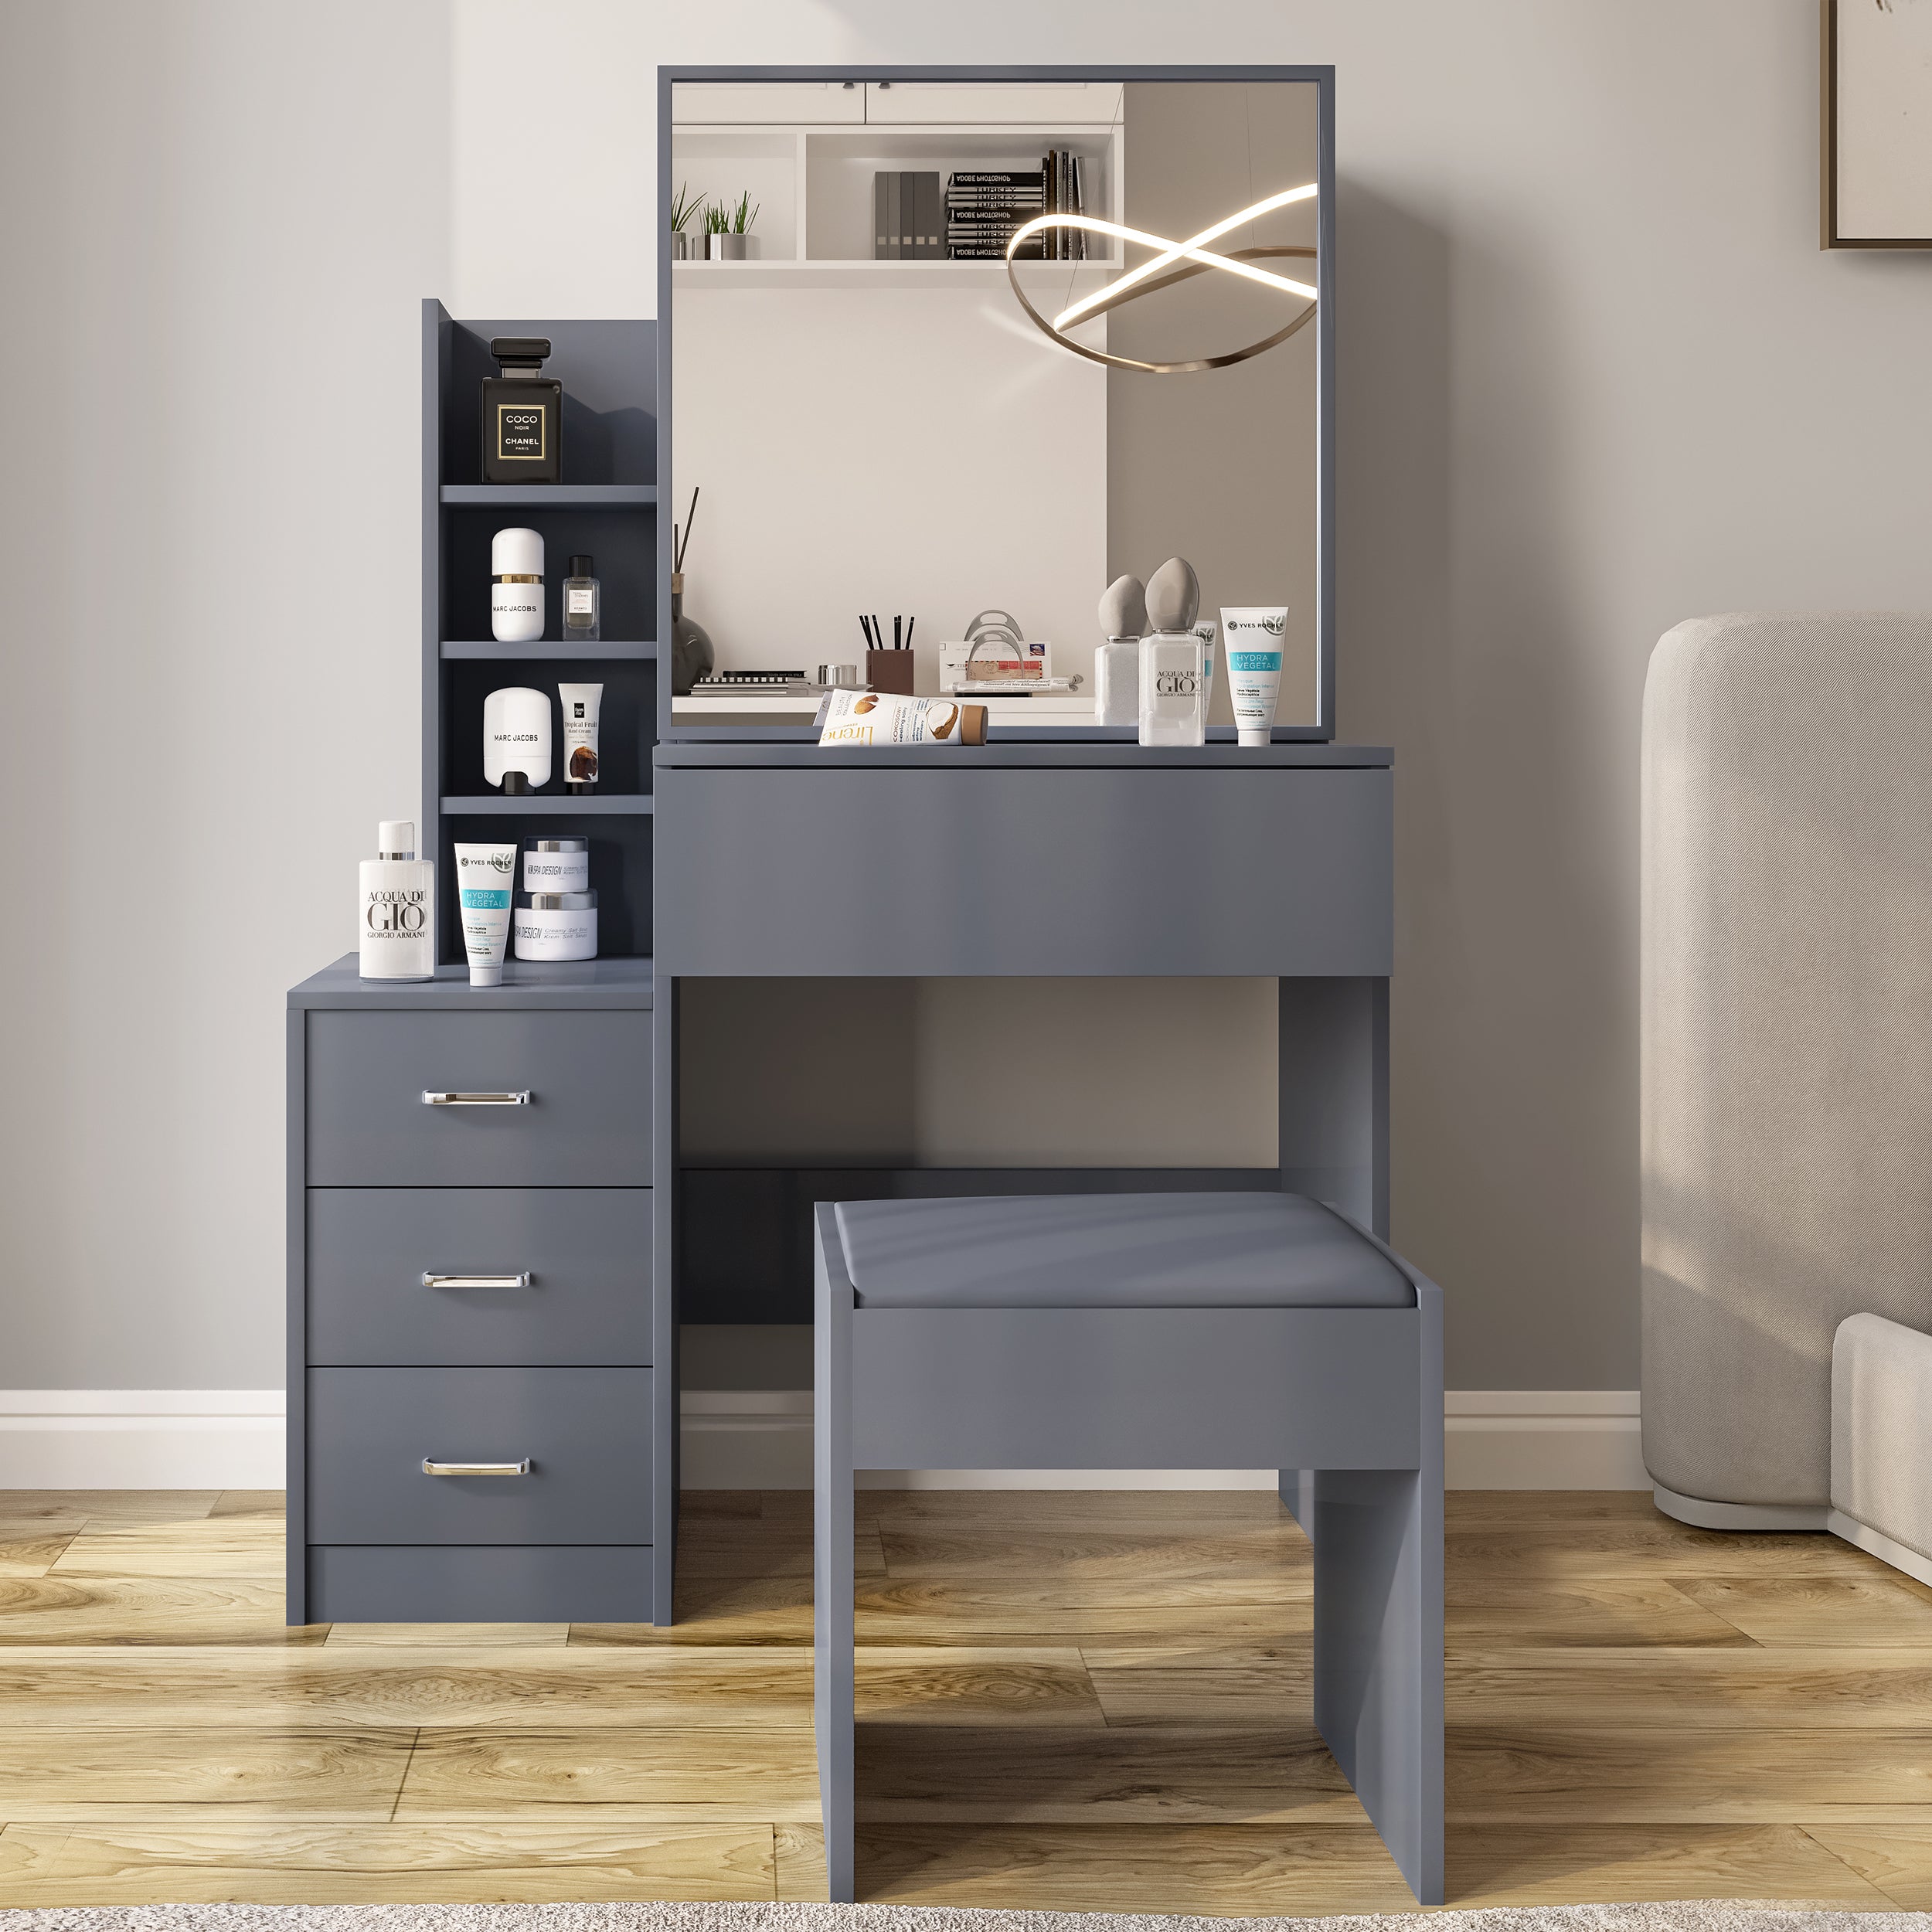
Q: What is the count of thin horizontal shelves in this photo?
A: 3